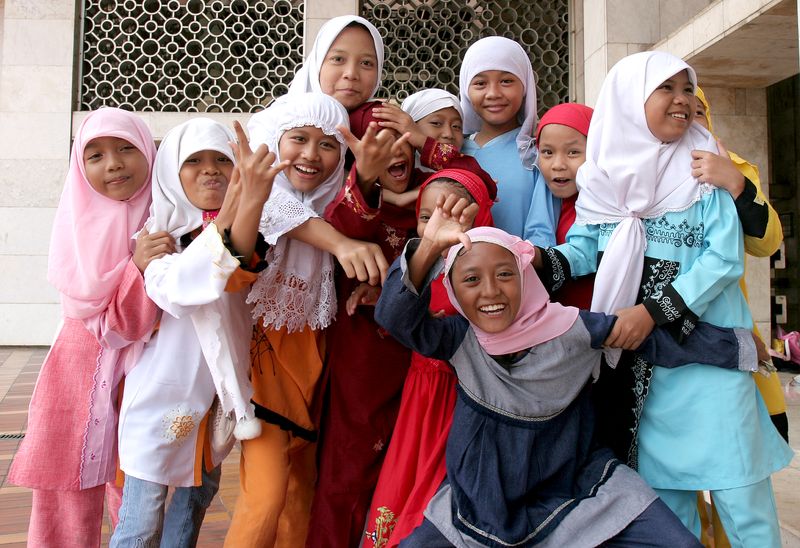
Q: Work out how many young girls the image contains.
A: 12